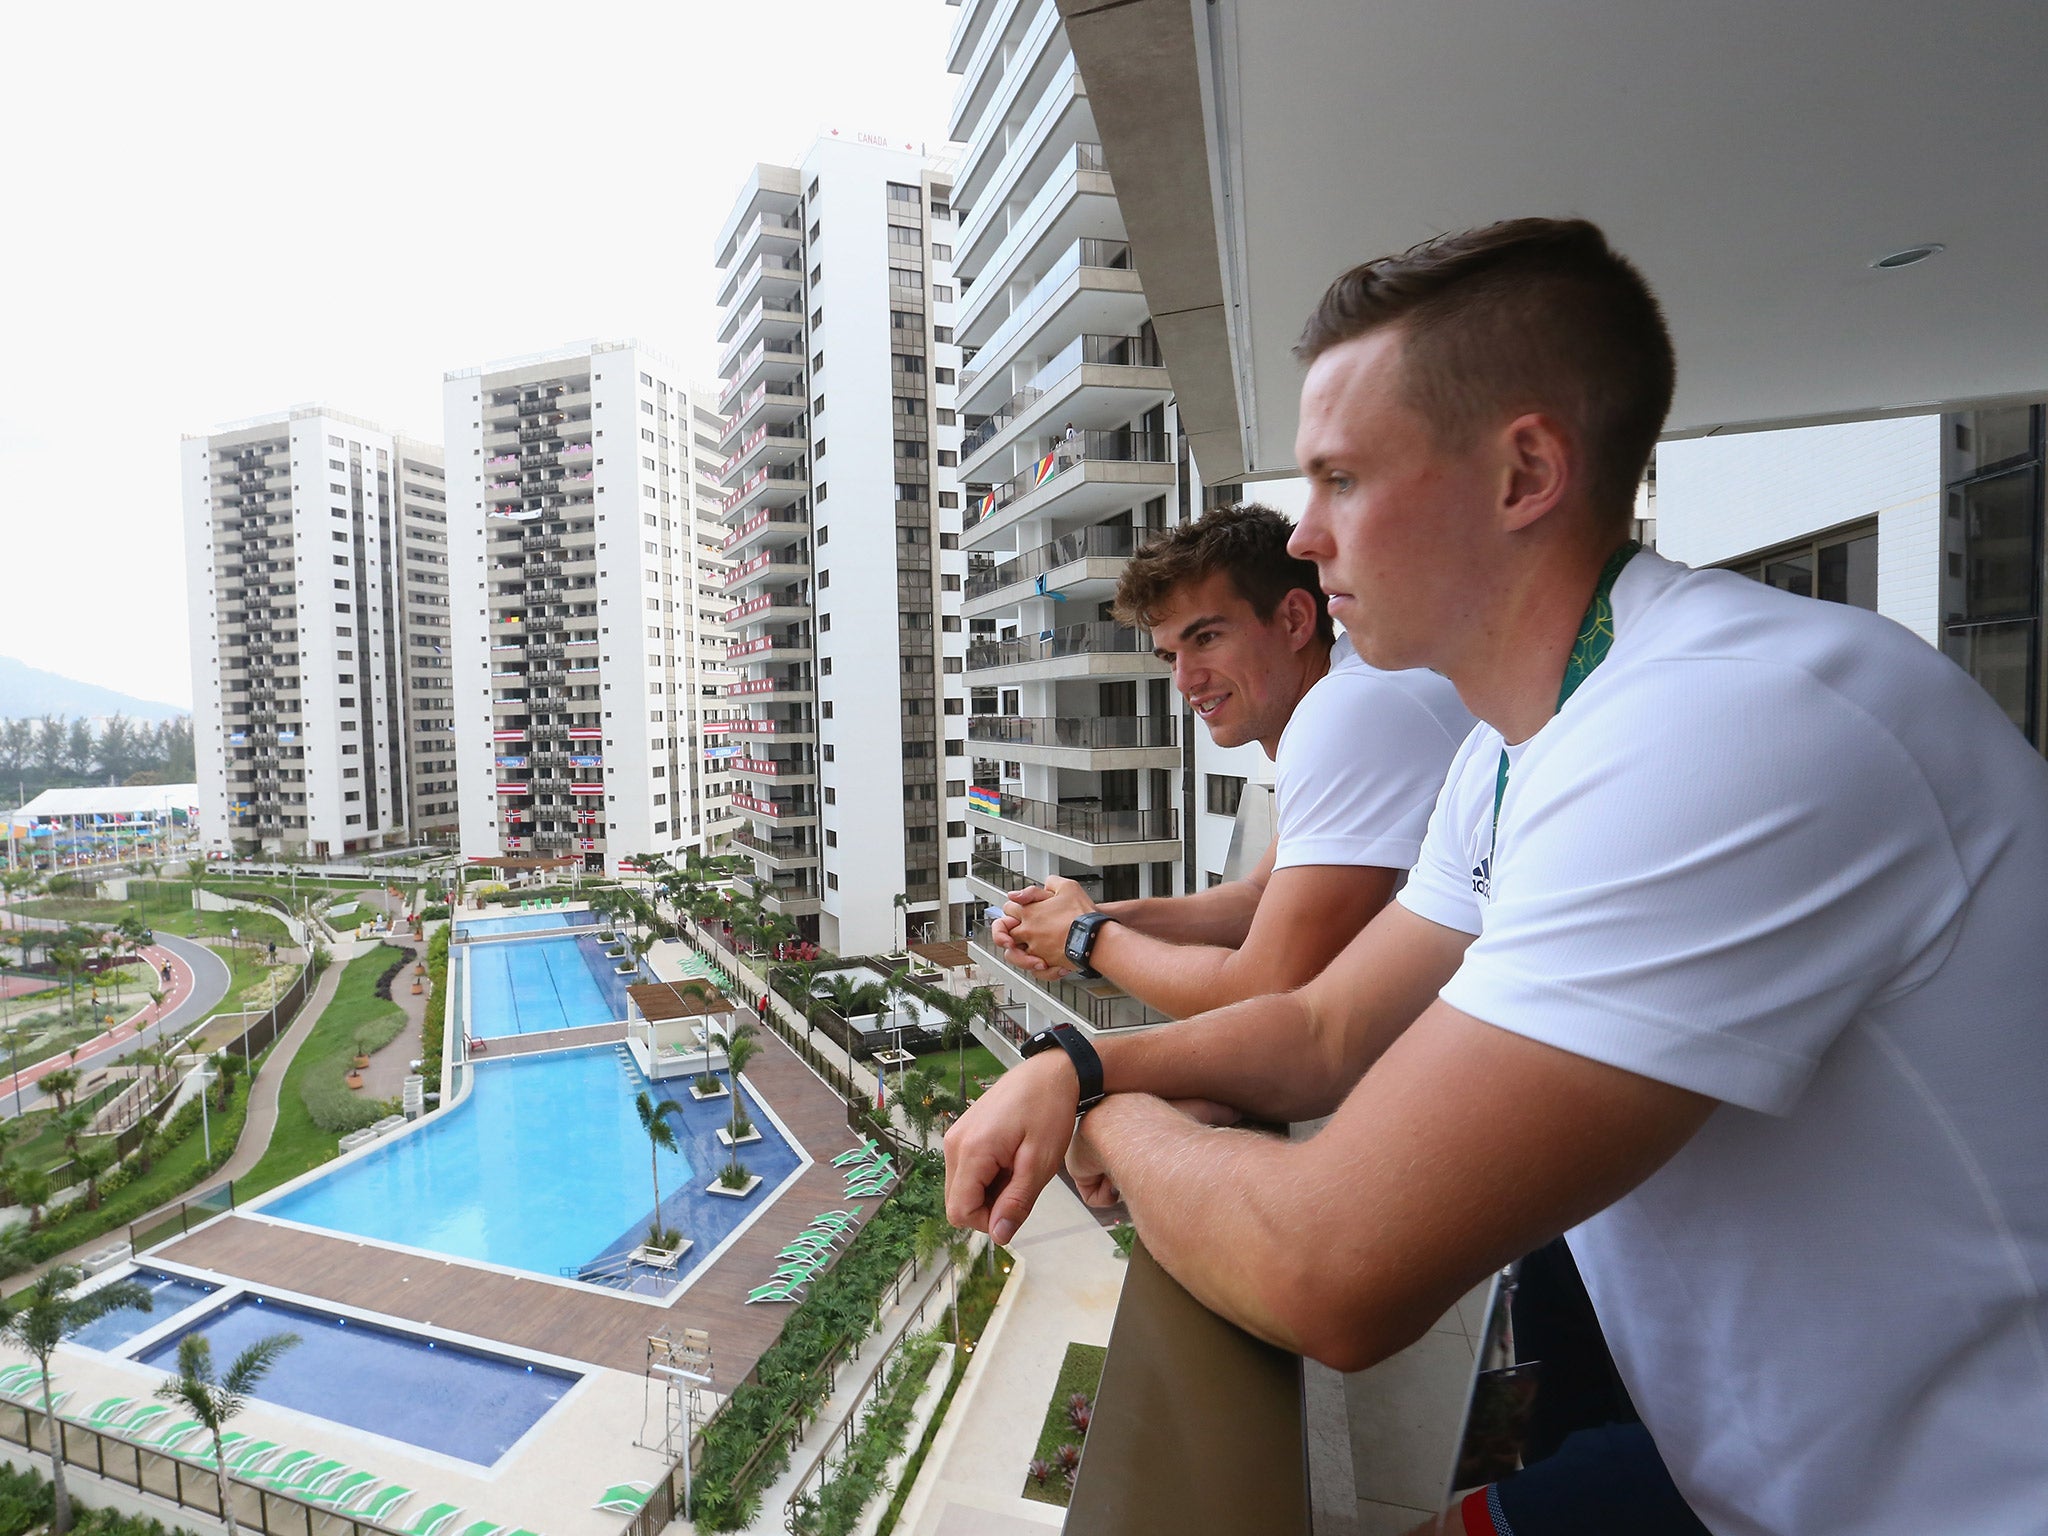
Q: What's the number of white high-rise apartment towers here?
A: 4